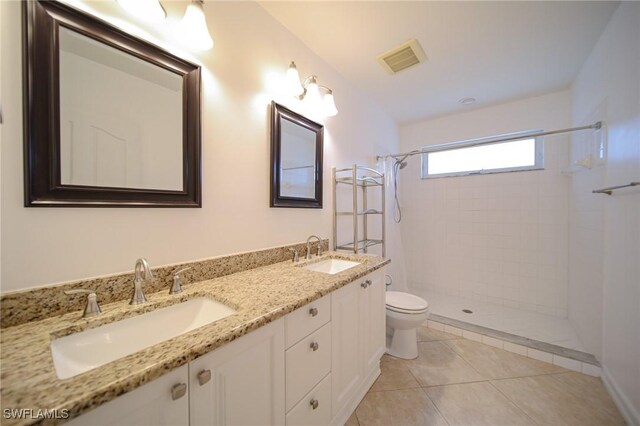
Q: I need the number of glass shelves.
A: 3